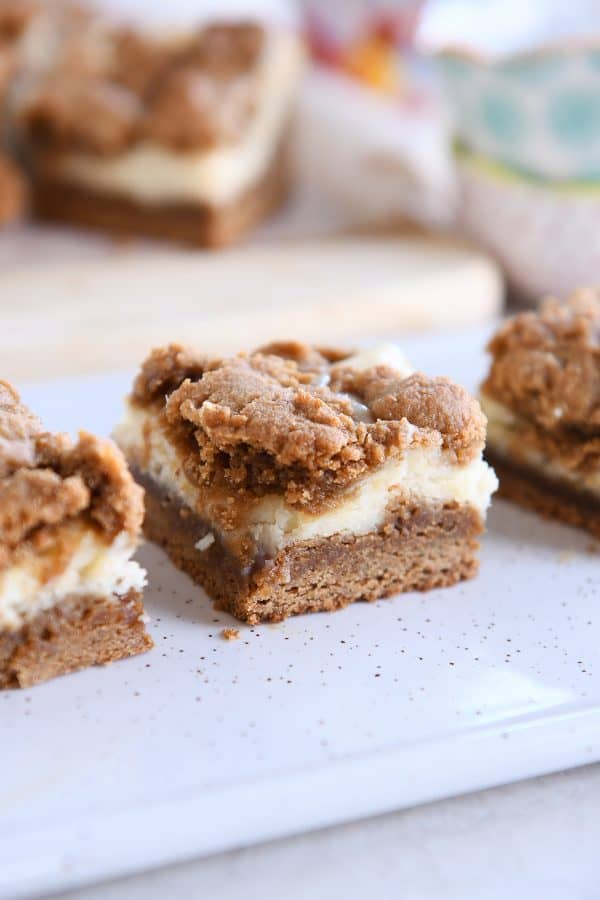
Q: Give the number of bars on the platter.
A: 3